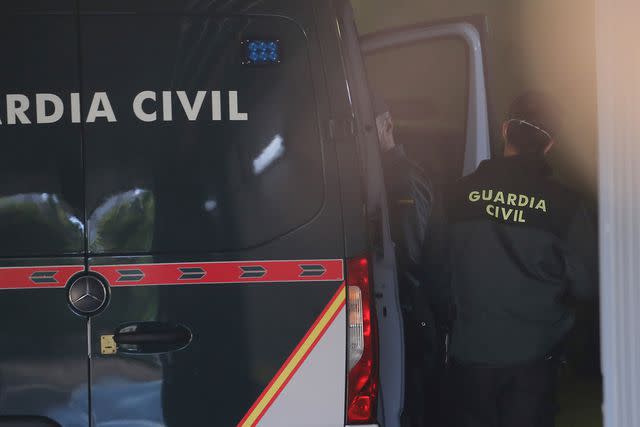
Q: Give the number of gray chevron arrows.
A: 5